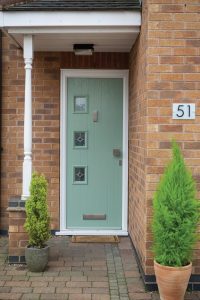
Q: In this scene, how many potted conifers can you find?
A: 2